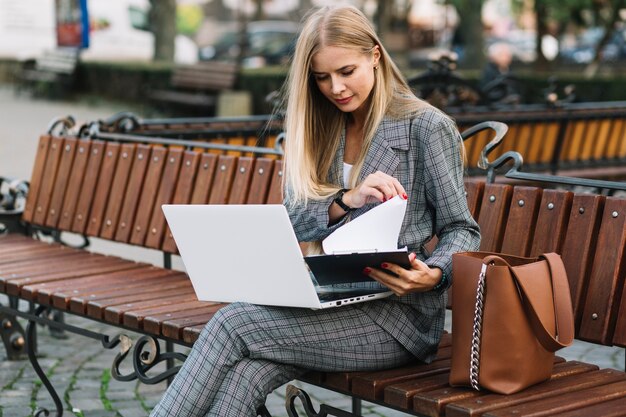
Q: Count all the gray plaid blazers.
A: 1